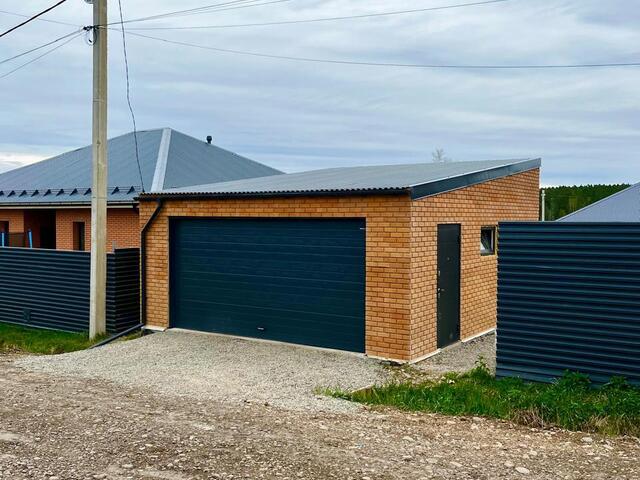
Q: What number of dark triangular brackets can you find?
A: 10